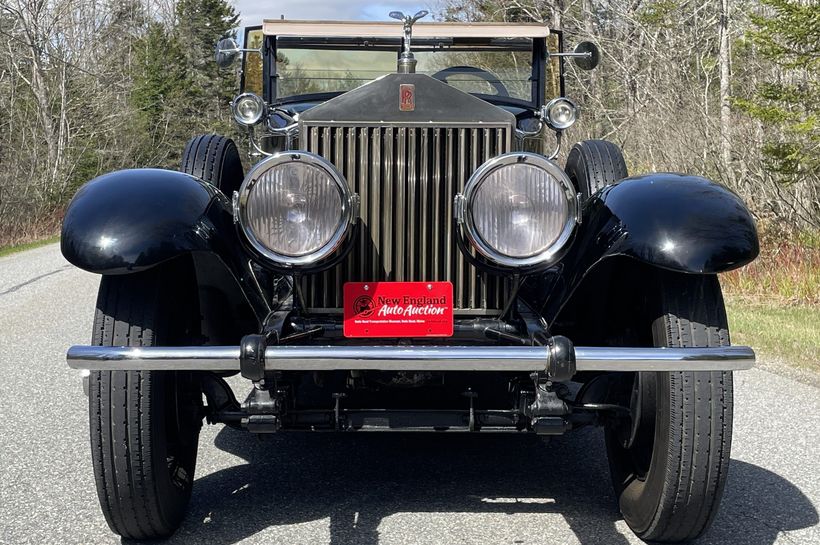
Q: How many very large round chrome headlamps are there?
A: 2